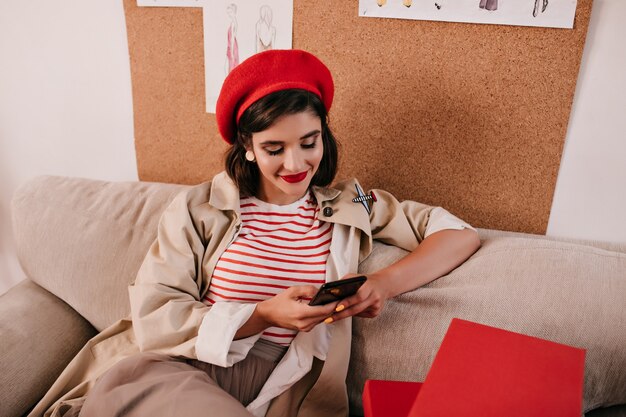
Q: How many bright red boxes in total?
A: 2